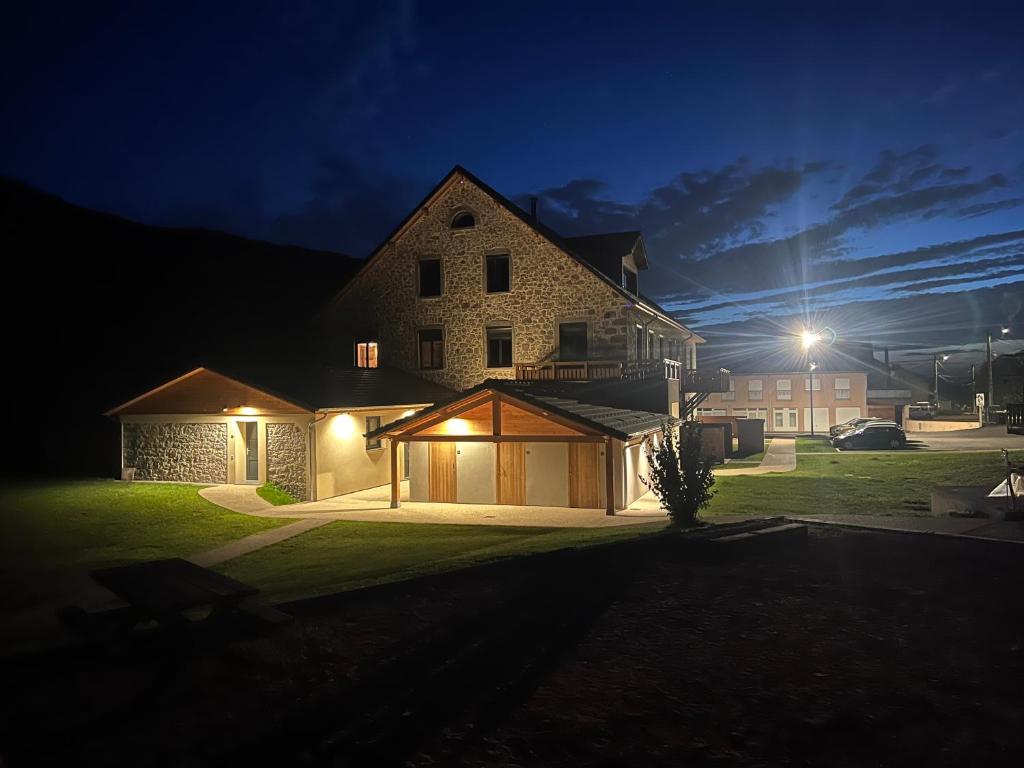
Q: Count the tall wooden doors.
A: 3